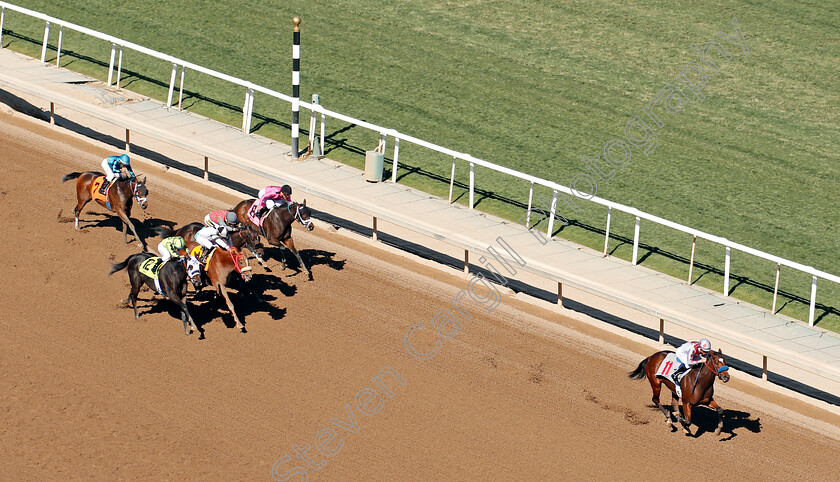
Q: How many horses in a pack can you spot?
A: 5